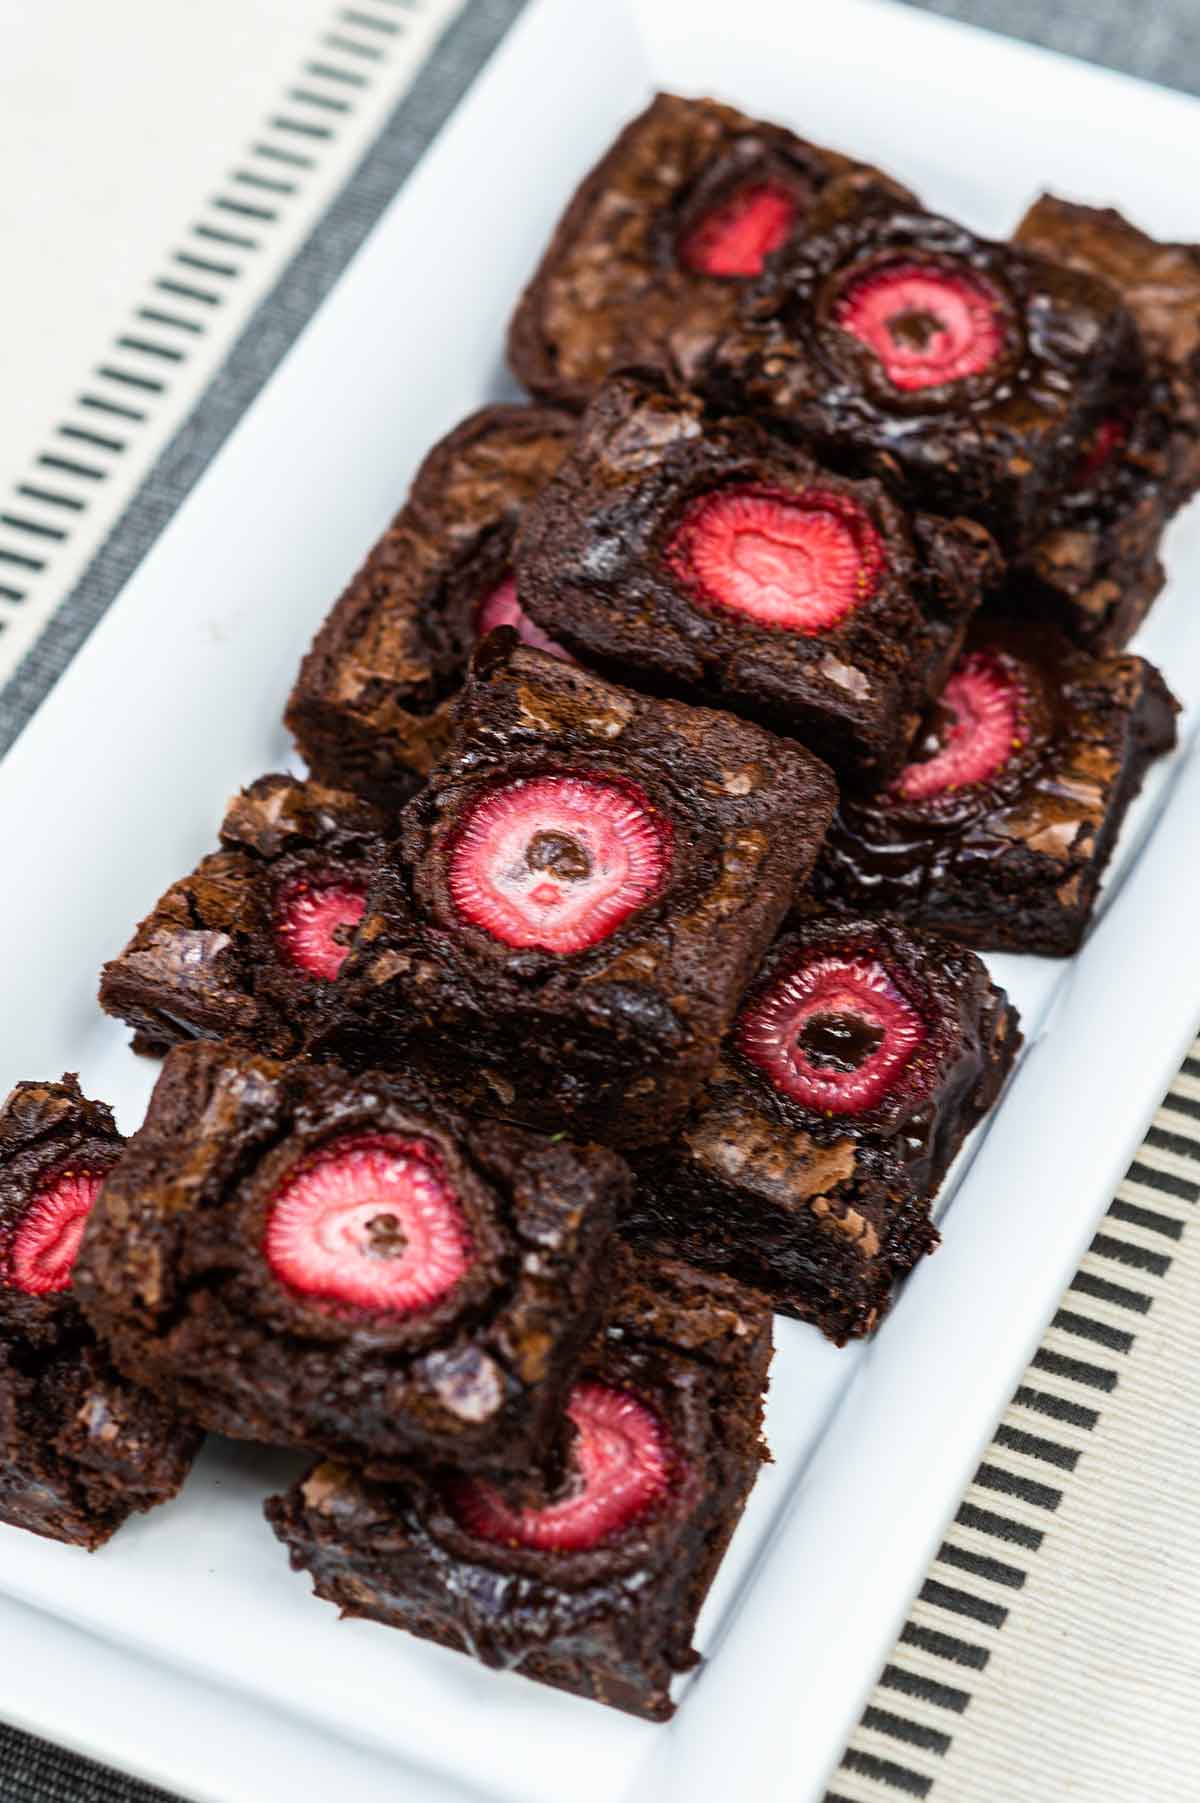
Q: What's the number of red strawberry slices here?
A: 12